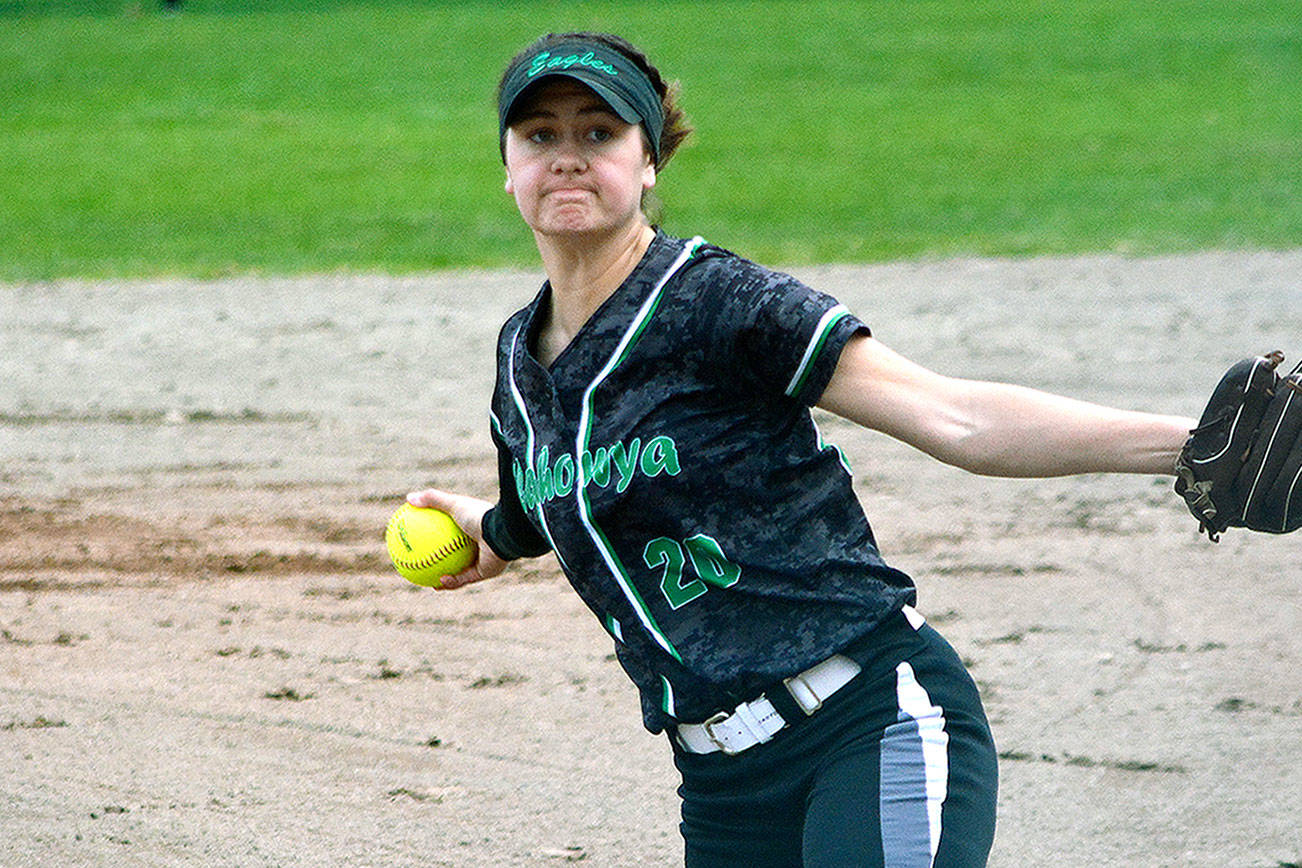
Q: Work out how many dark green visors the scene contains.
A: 1